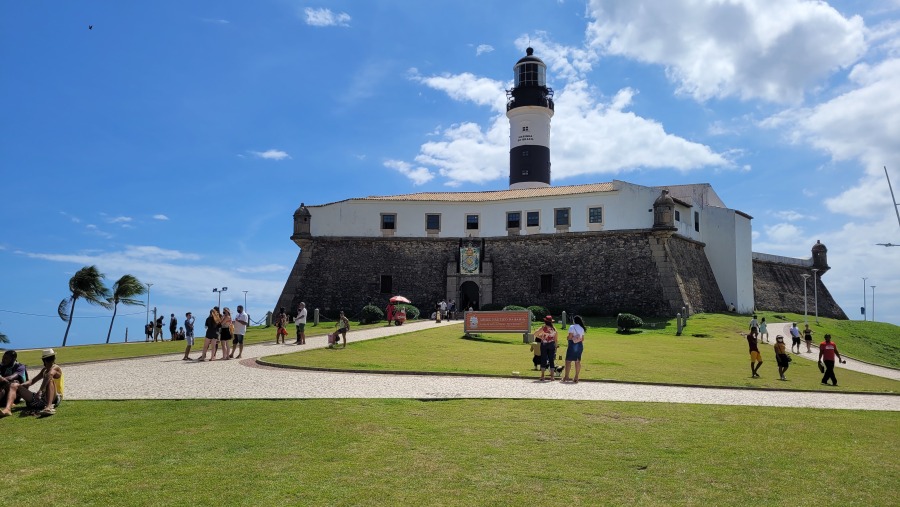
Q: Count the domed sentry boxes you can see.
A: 3